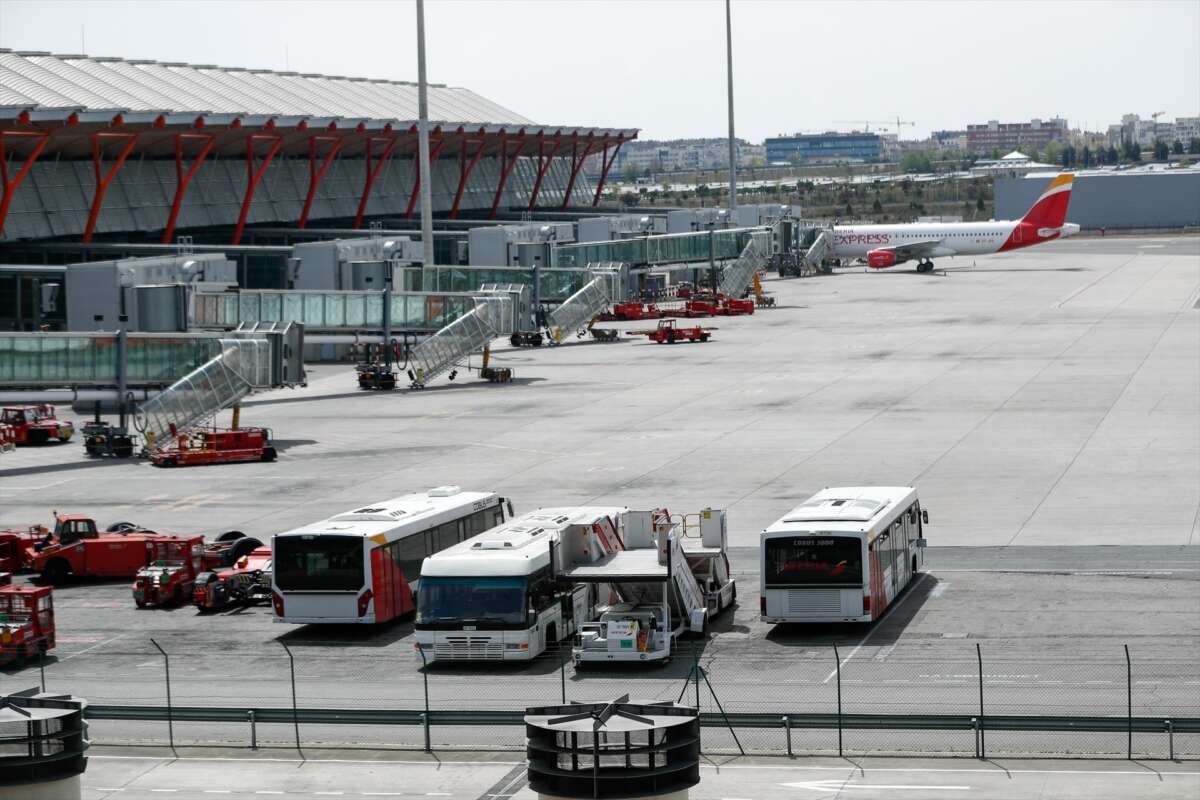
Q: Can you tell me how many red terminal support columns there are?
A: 12